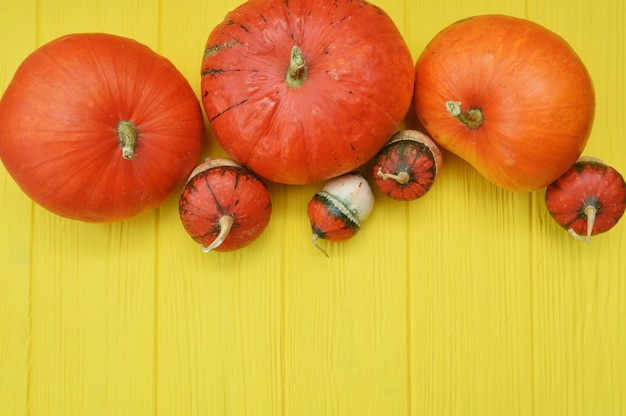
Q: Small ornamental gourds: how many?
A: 4